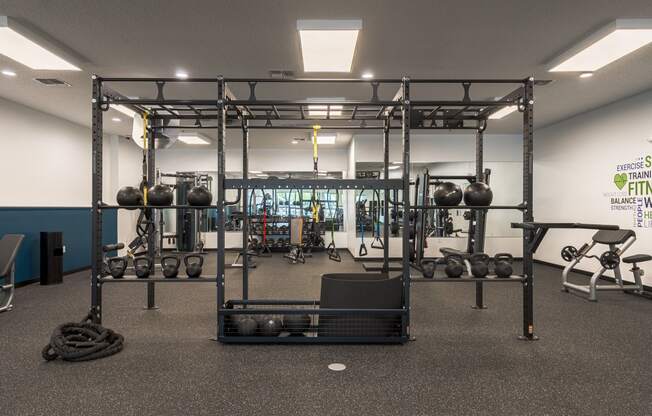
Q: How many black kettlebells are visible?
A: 8